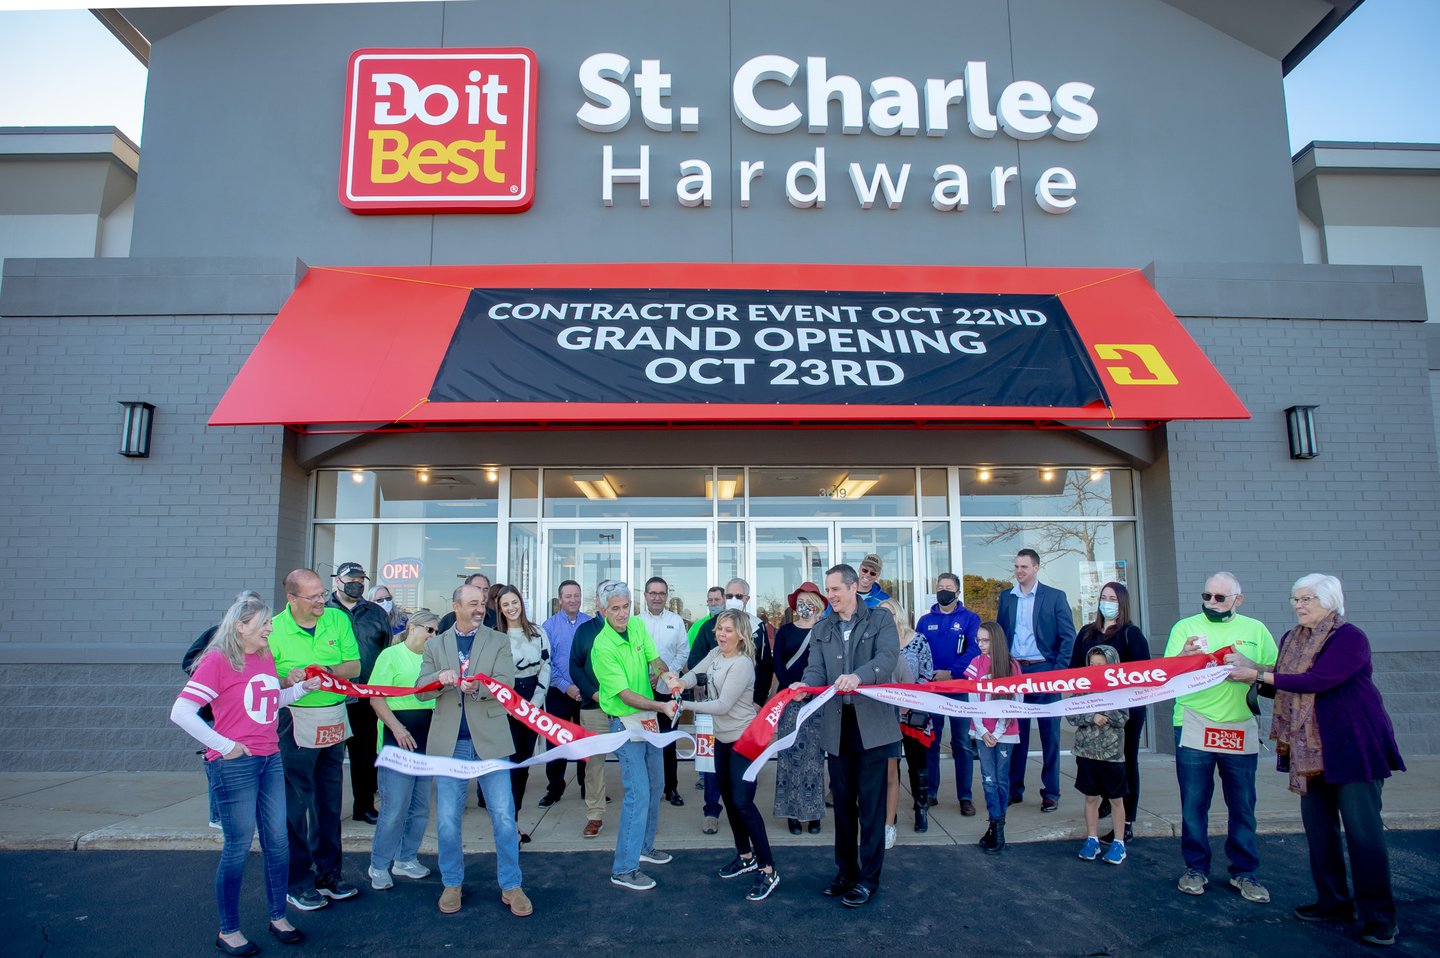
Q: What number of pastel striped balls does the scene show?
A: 0